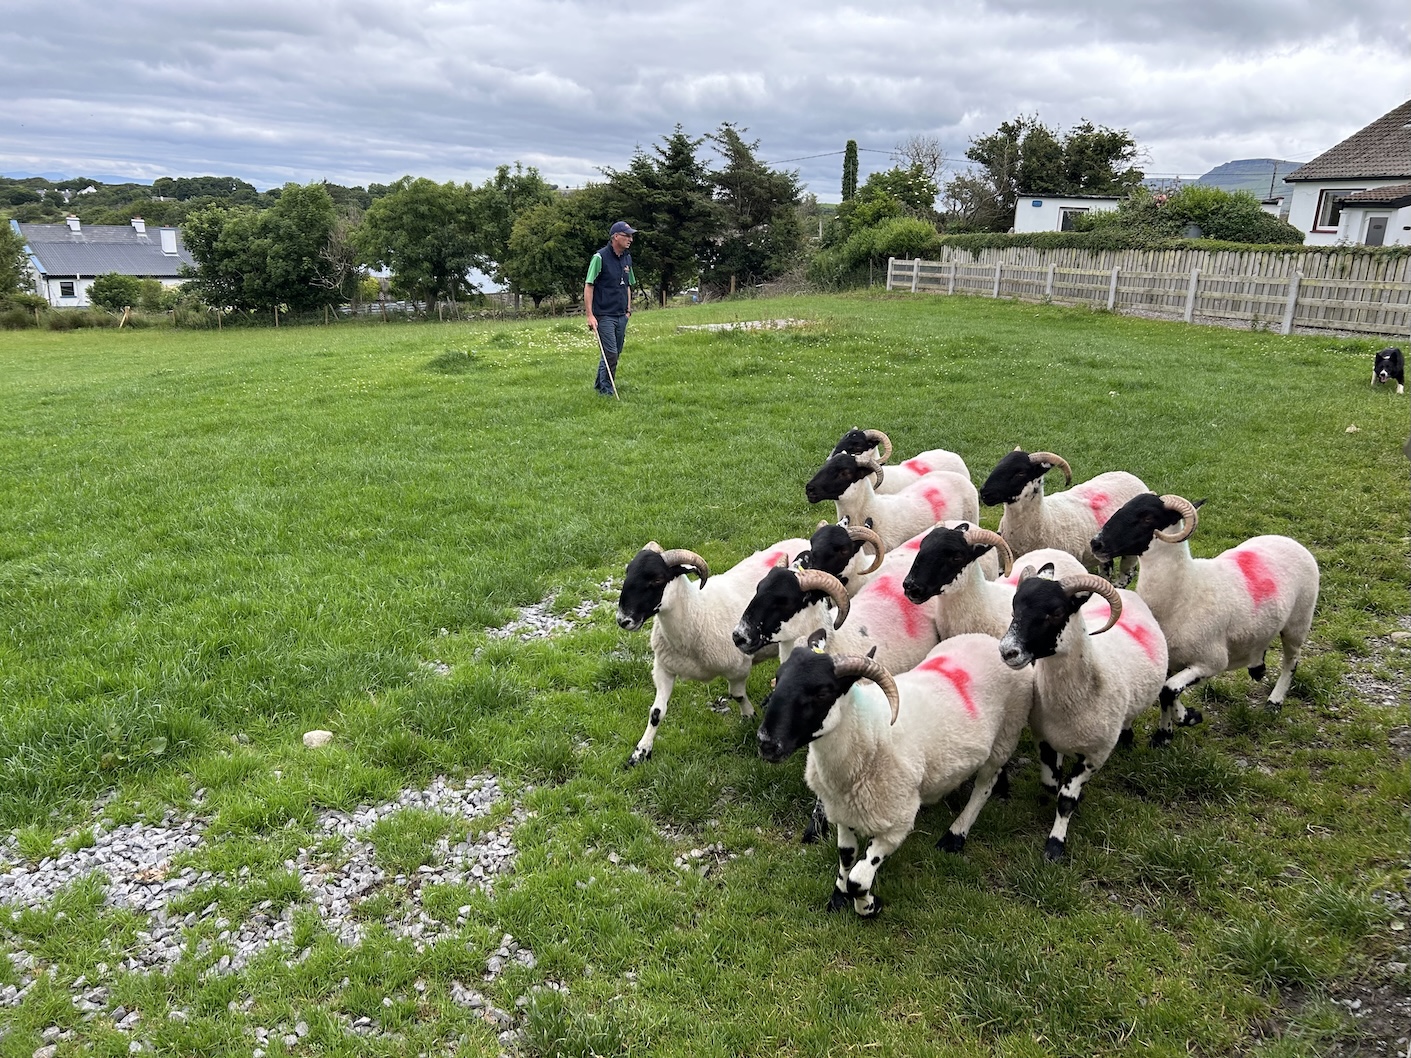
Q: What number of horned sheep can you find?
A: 10